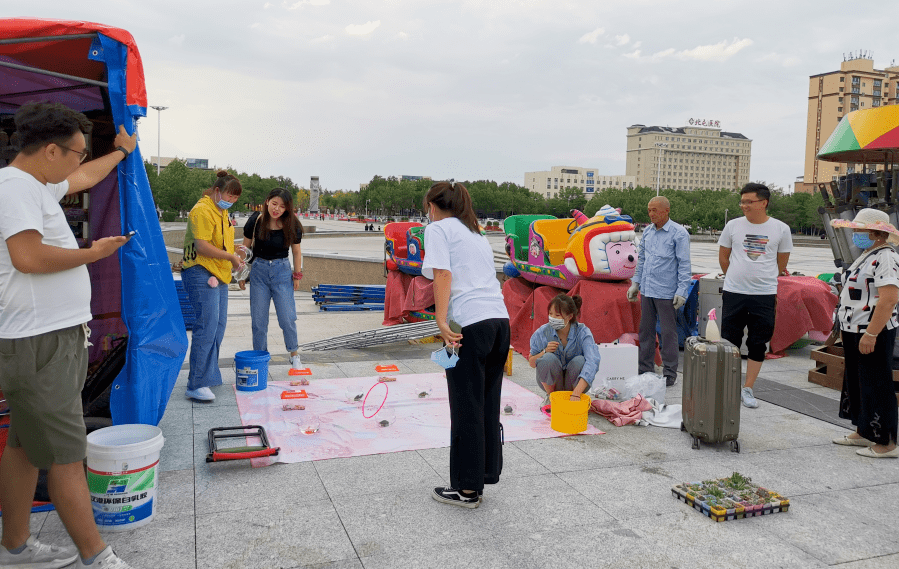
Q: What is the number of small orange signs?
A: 3